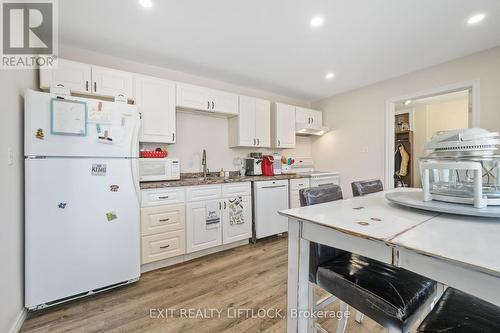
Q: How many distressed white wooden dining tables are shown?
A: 1